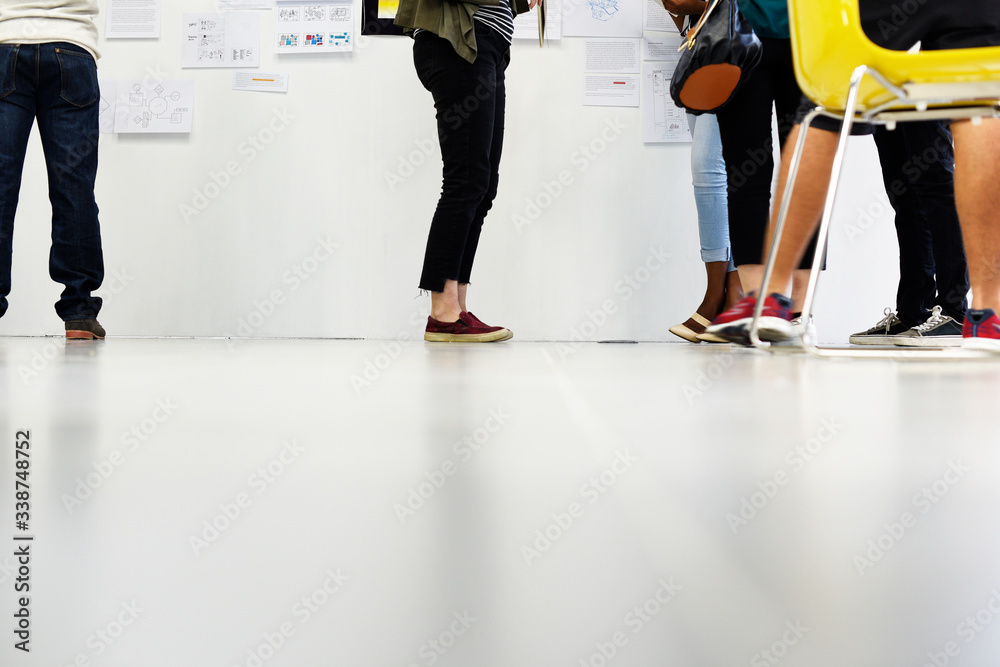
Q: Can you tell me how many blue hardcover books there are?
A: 0